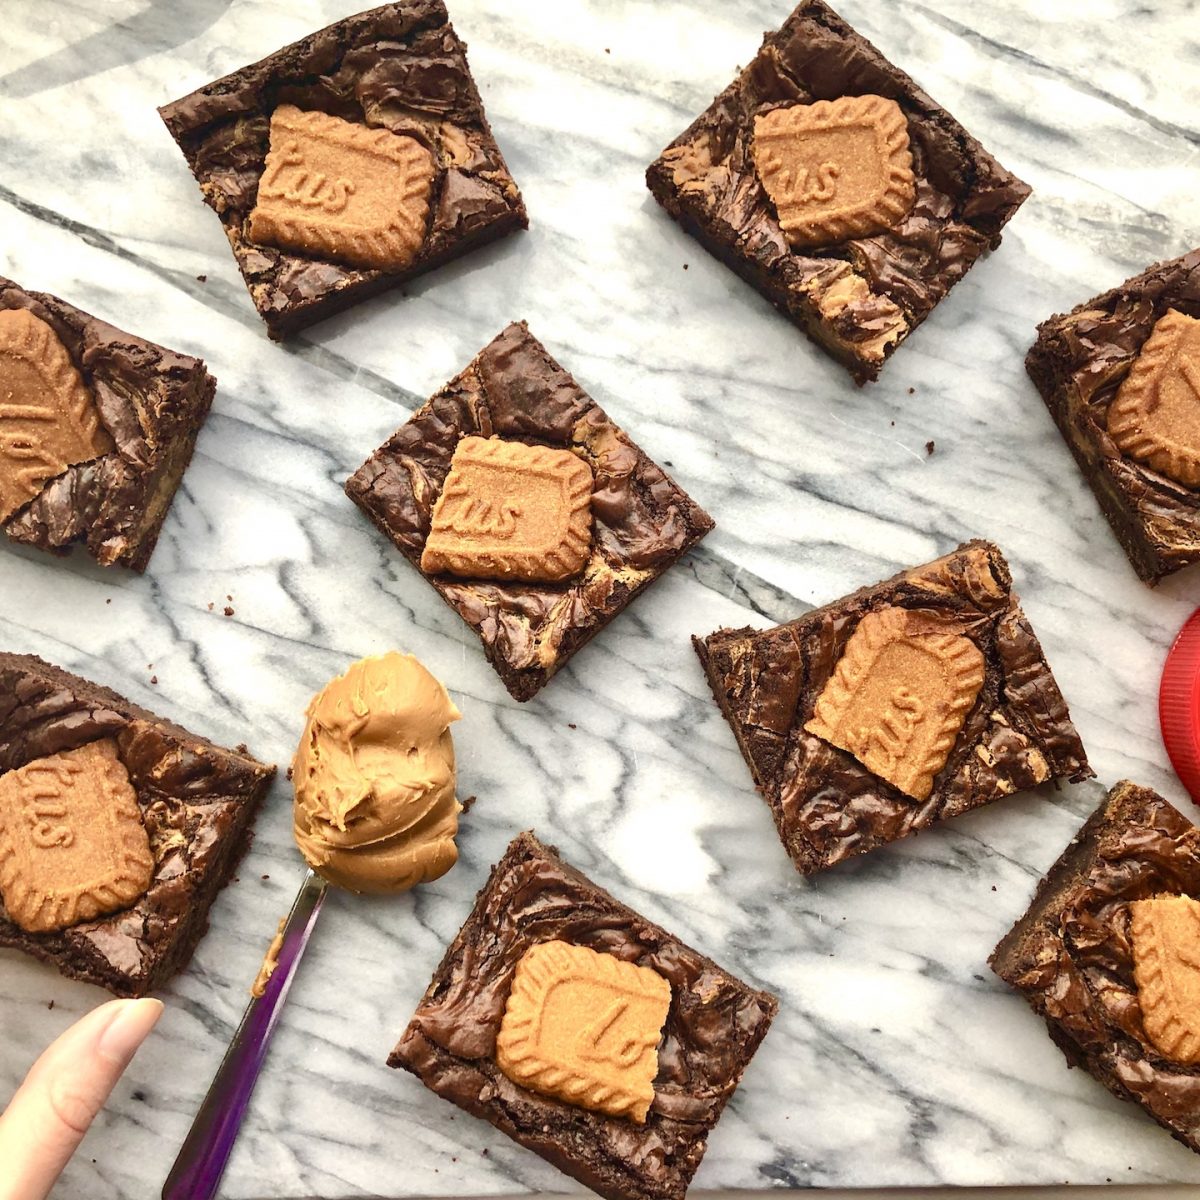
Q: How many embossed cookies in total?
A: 9